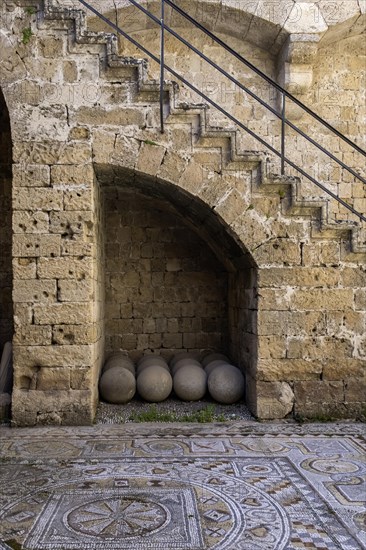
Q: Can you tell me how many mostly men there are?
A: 0